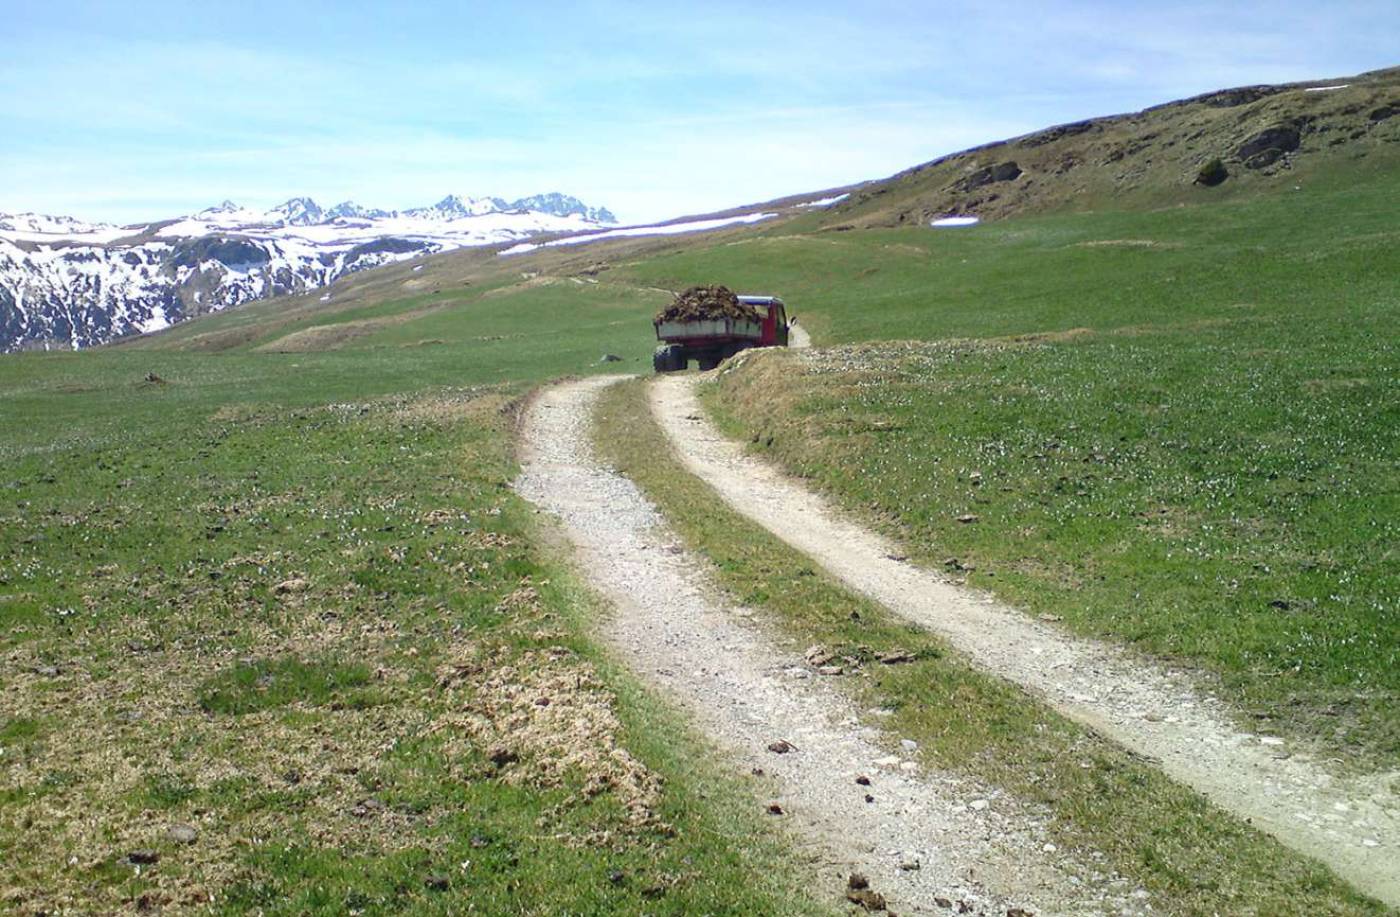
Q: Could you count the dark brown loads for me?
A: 1